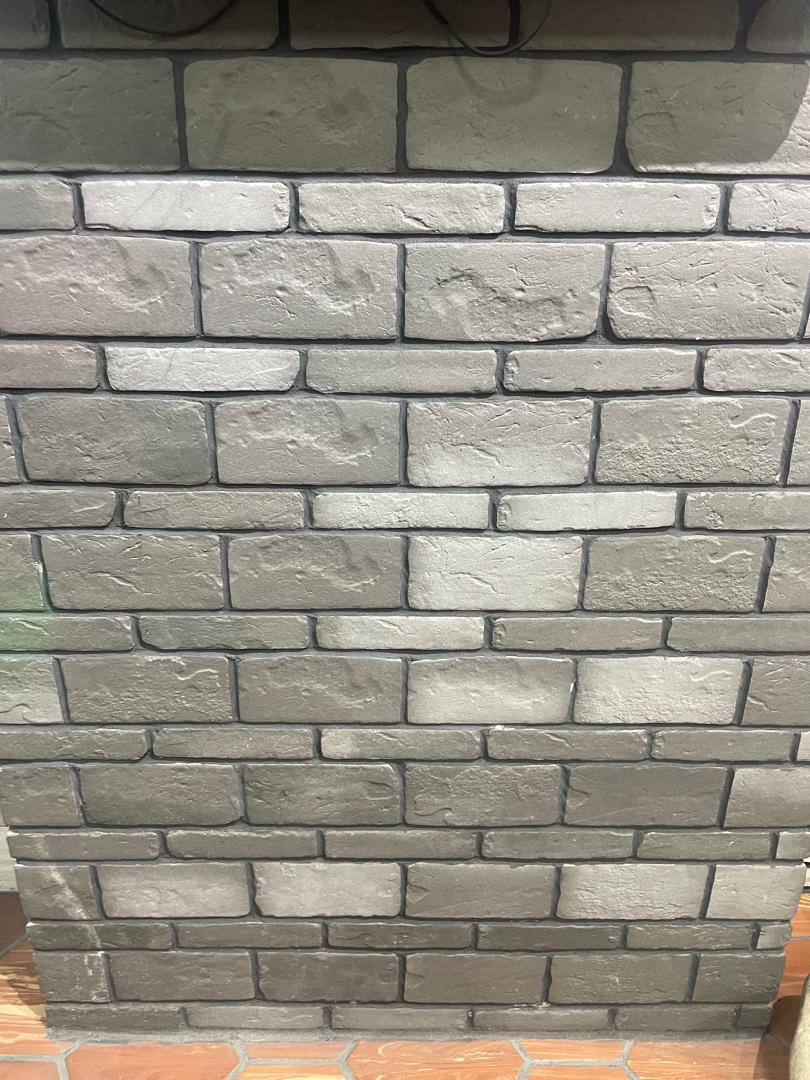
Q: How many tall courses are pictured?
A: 8